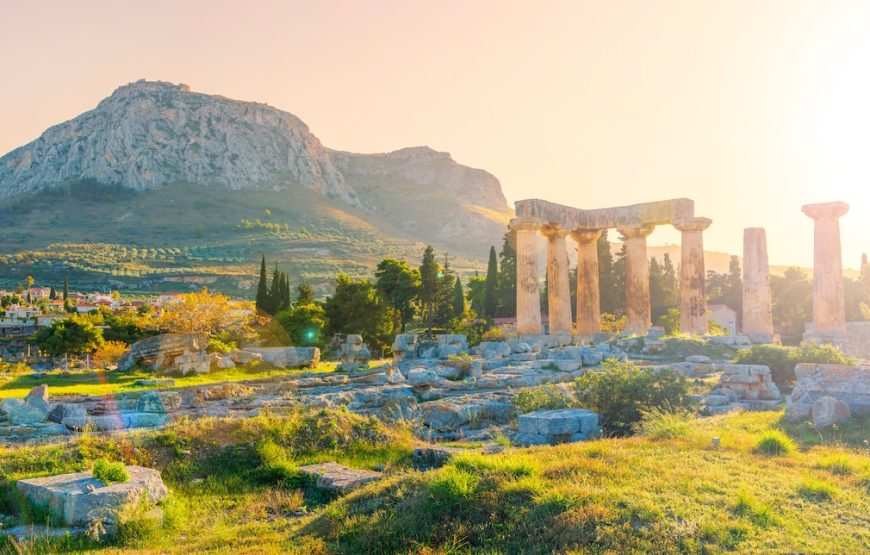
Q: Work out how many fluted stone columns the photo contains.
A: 7